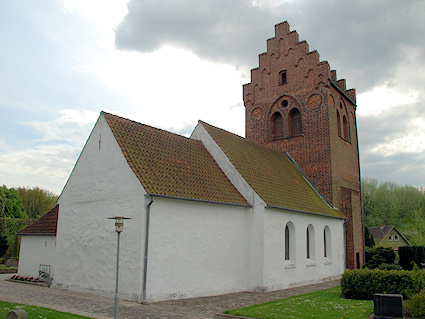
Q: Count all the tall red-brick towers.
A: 1